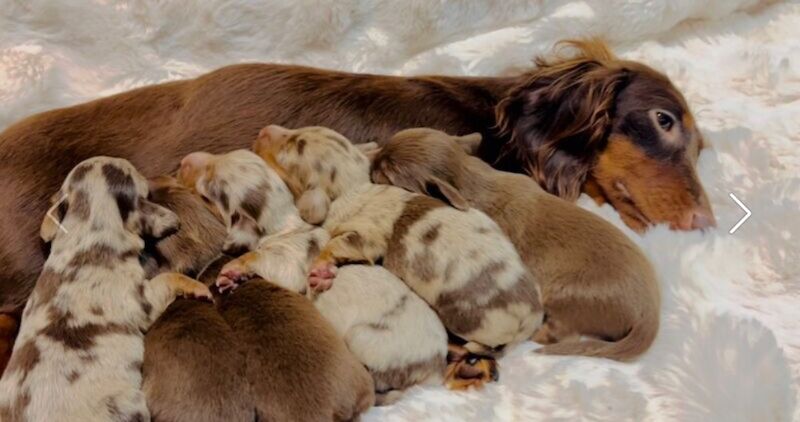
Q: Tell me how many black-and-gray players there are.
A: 0